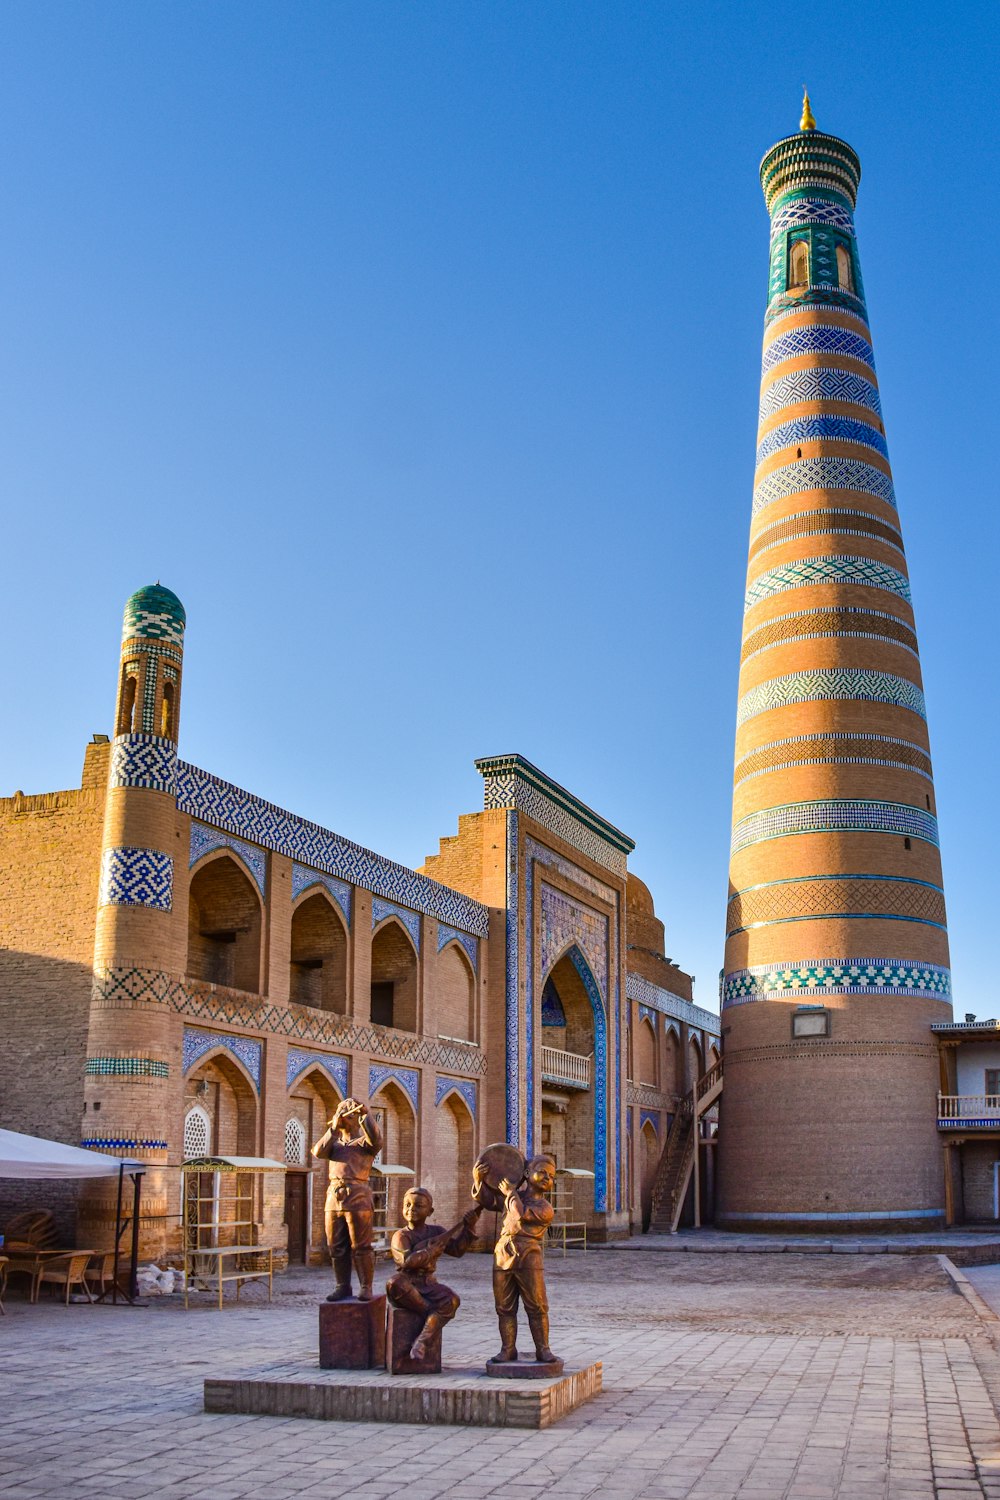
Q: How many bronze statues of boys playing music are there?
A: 3